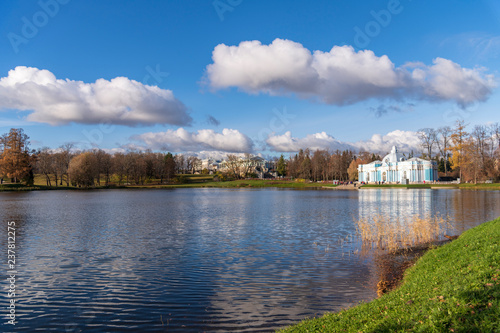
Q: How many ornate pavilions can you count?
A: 1